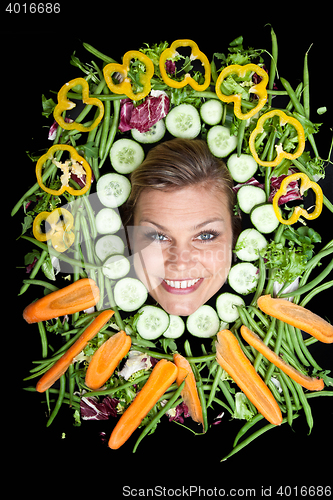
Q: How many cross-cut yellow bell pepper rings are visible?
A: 8